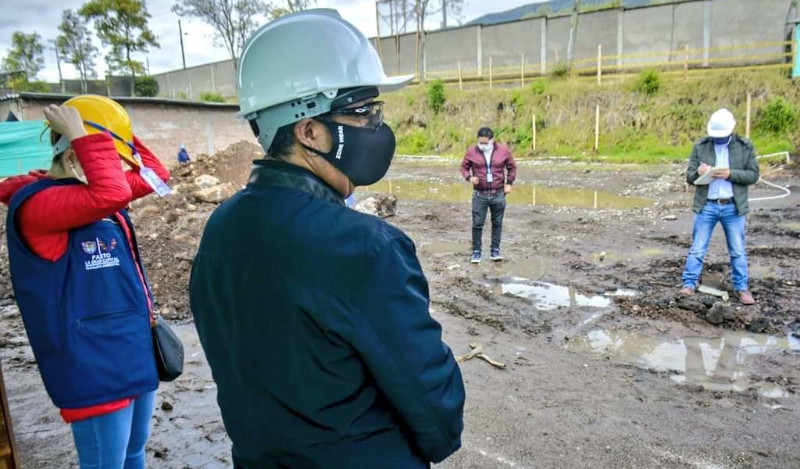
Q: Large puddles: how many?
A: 3